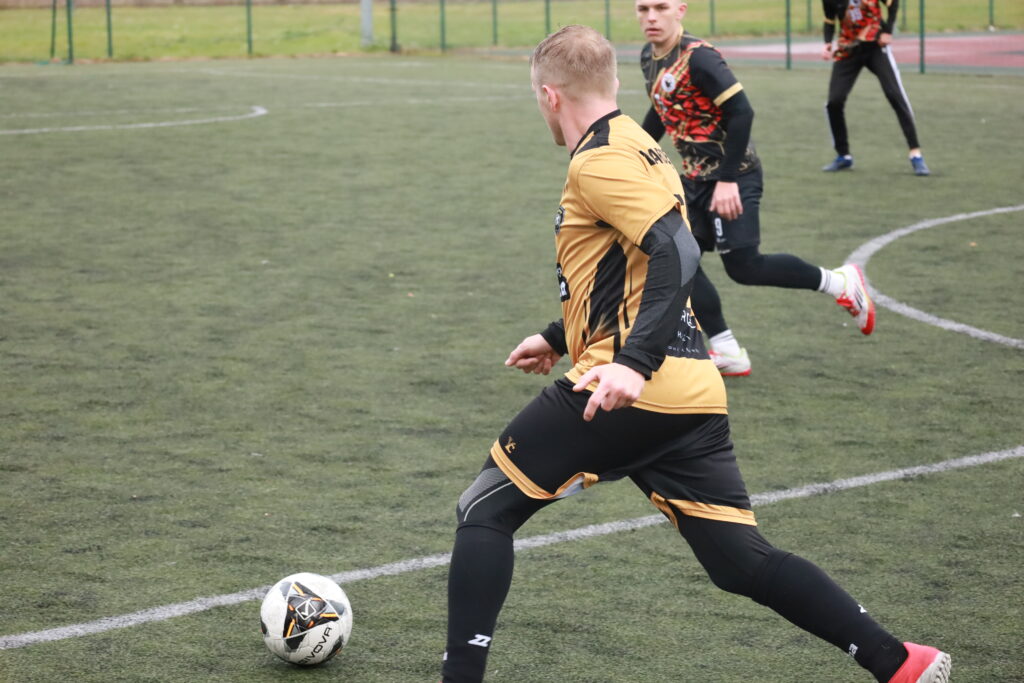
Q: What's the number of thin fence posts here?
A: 15